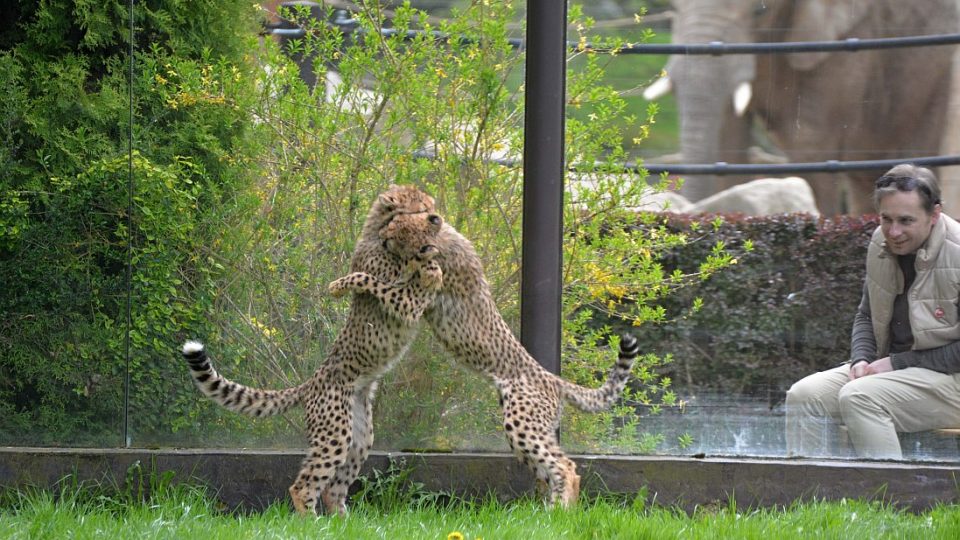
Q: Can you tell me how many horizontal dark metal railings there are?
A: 2